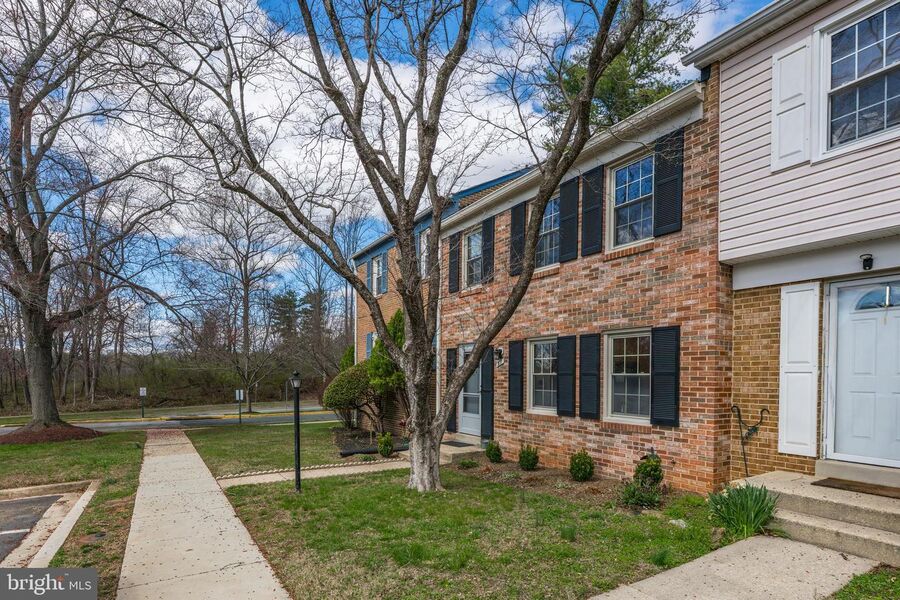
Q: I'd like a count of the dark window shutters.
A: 12